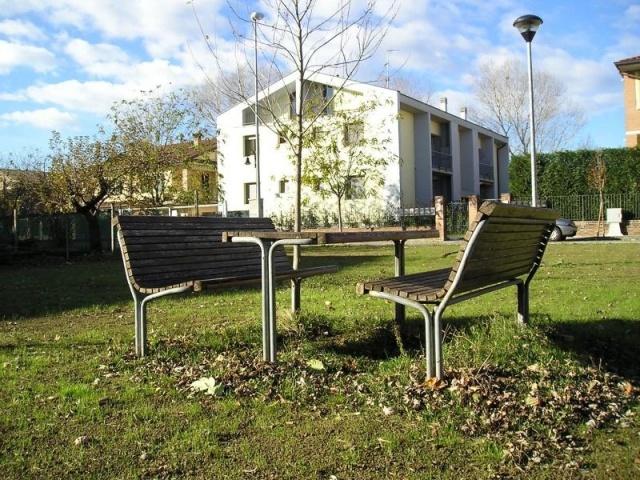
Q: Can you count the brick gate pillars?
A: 3